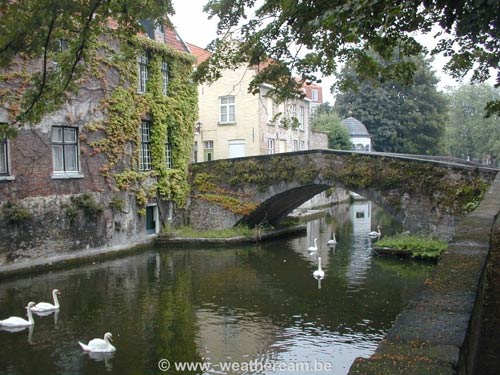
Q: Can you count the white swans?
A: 7